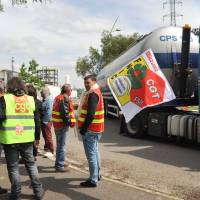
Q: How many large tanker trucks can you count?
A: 1